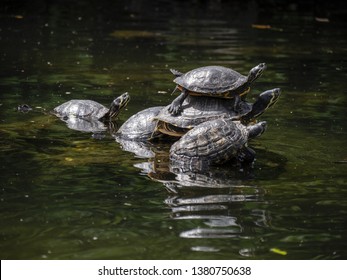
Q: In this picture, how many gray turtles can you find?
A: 5